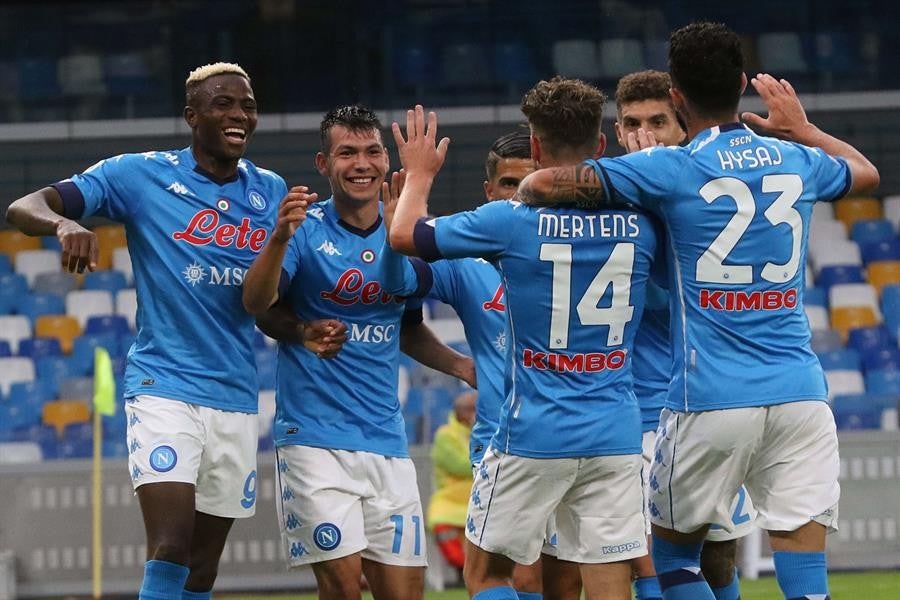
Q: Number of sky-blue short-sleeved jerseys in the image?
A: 6